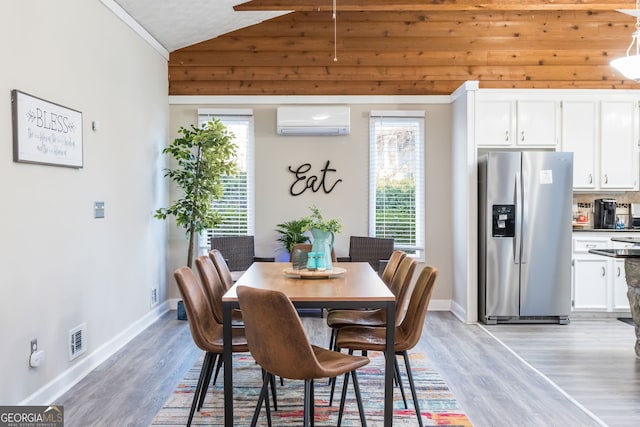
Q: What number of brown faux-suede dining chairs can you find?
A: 8